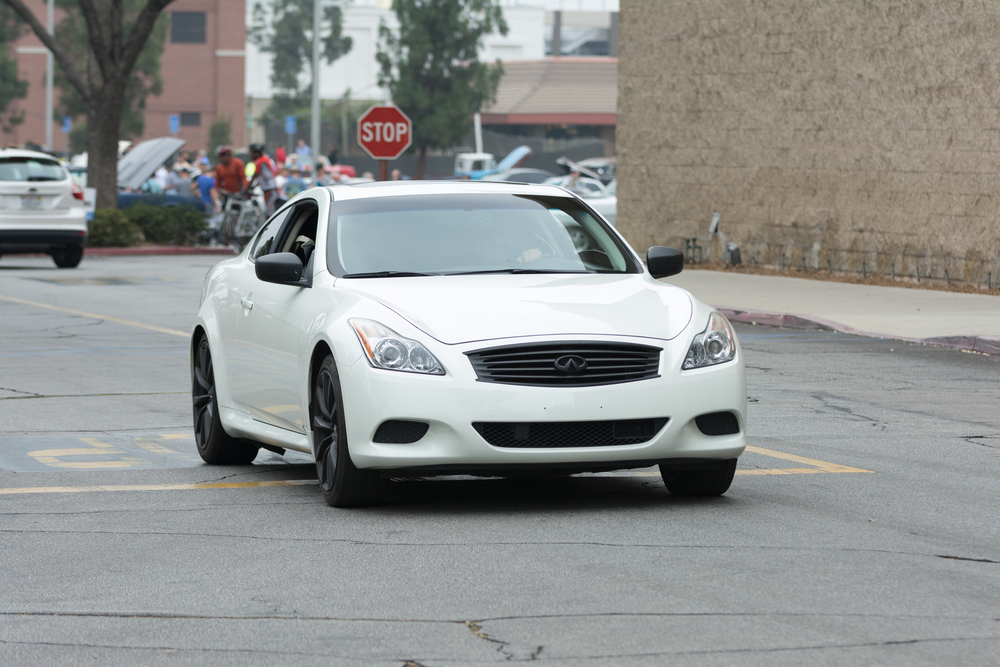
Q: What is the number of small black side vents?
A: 2